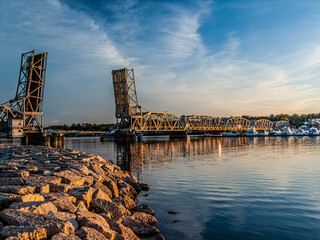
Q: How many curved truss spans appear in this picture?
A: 5